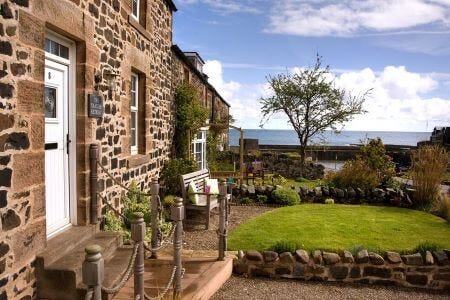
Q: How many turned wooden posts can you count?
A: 6